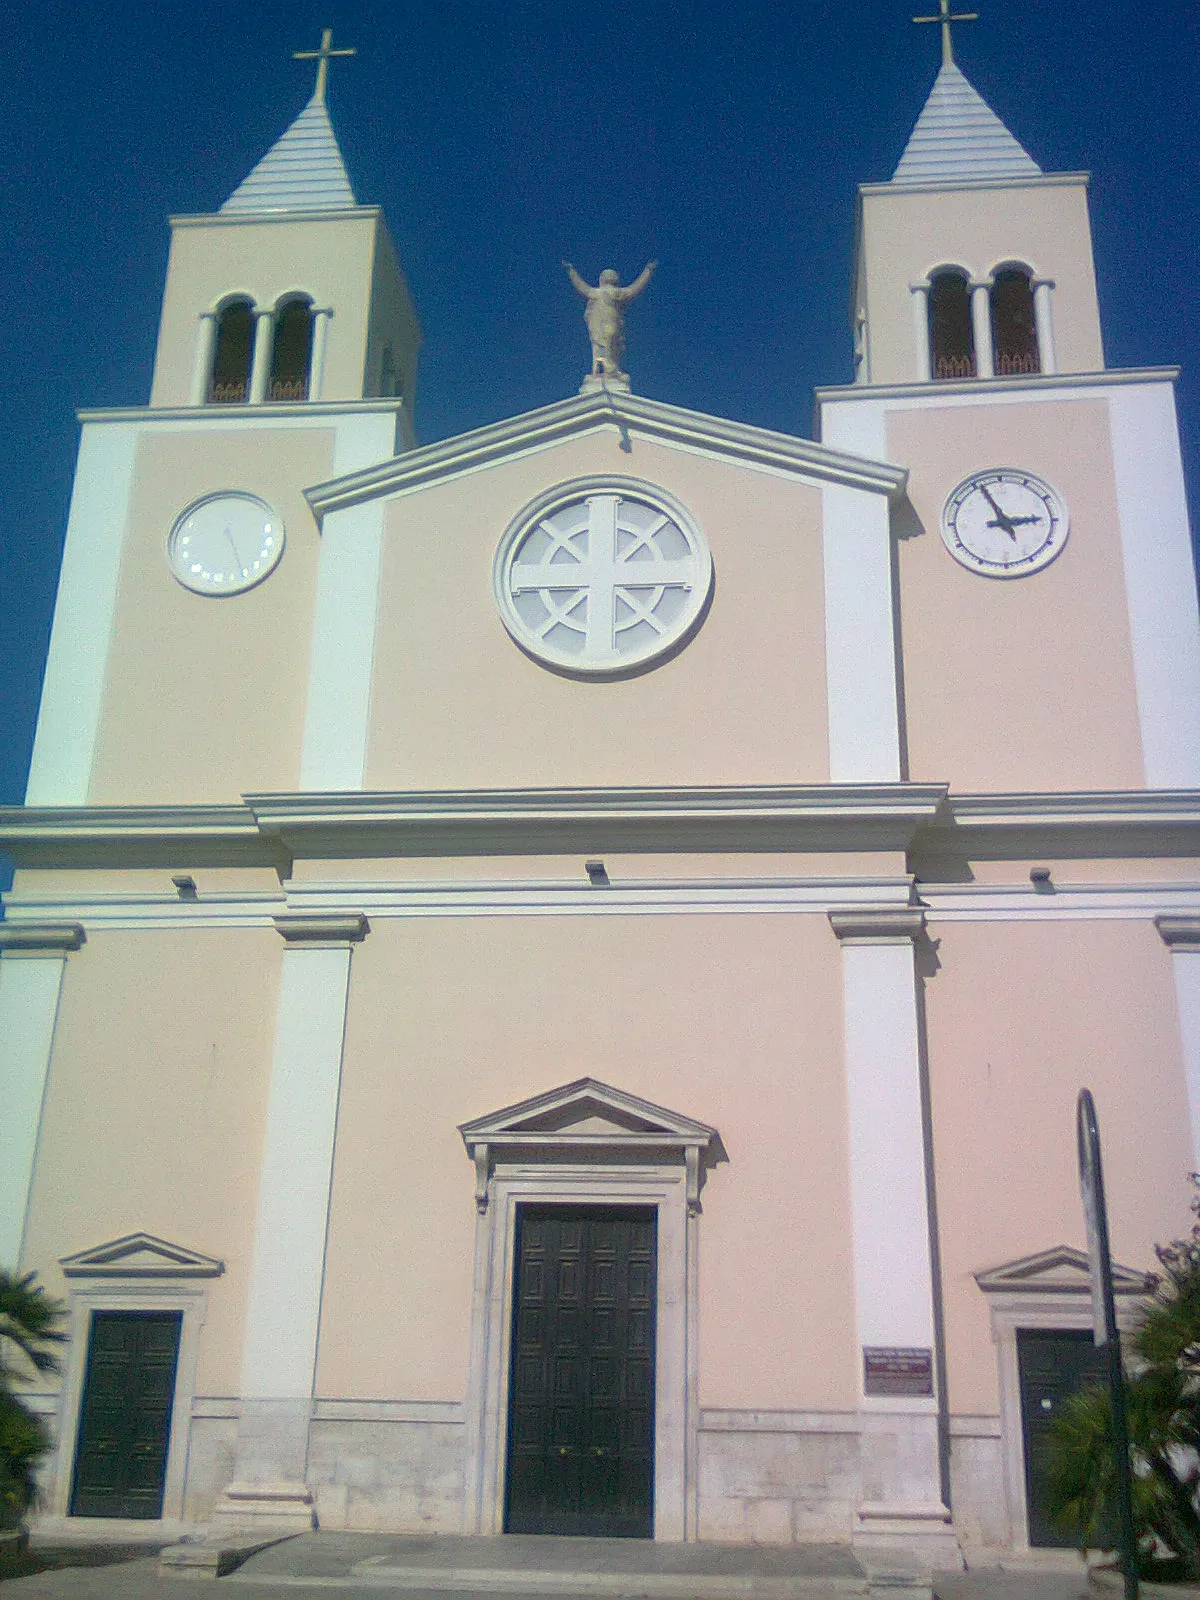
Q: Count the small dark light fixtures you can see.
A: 3